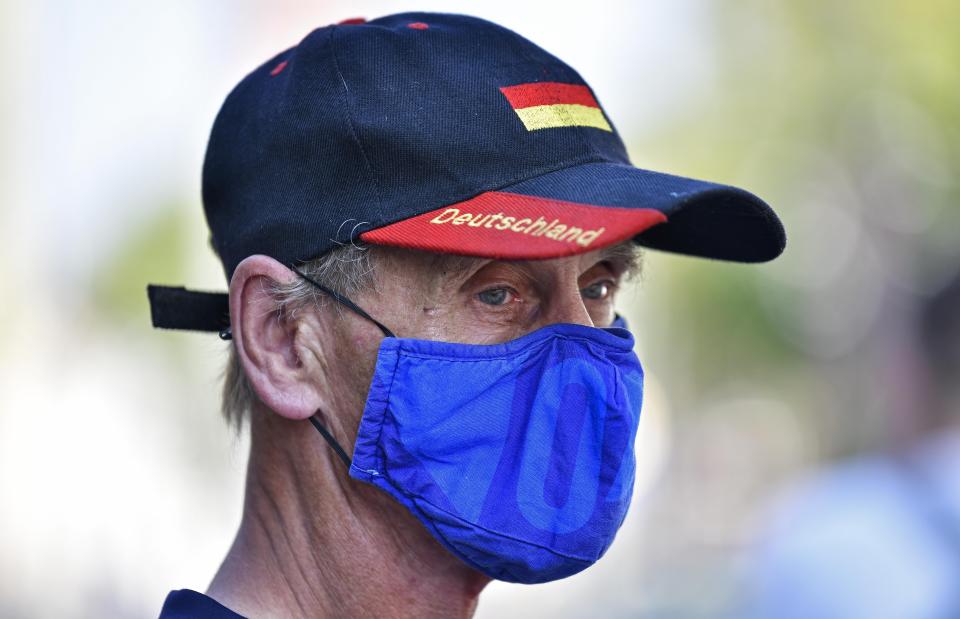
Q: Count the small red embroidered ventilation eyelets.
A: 2